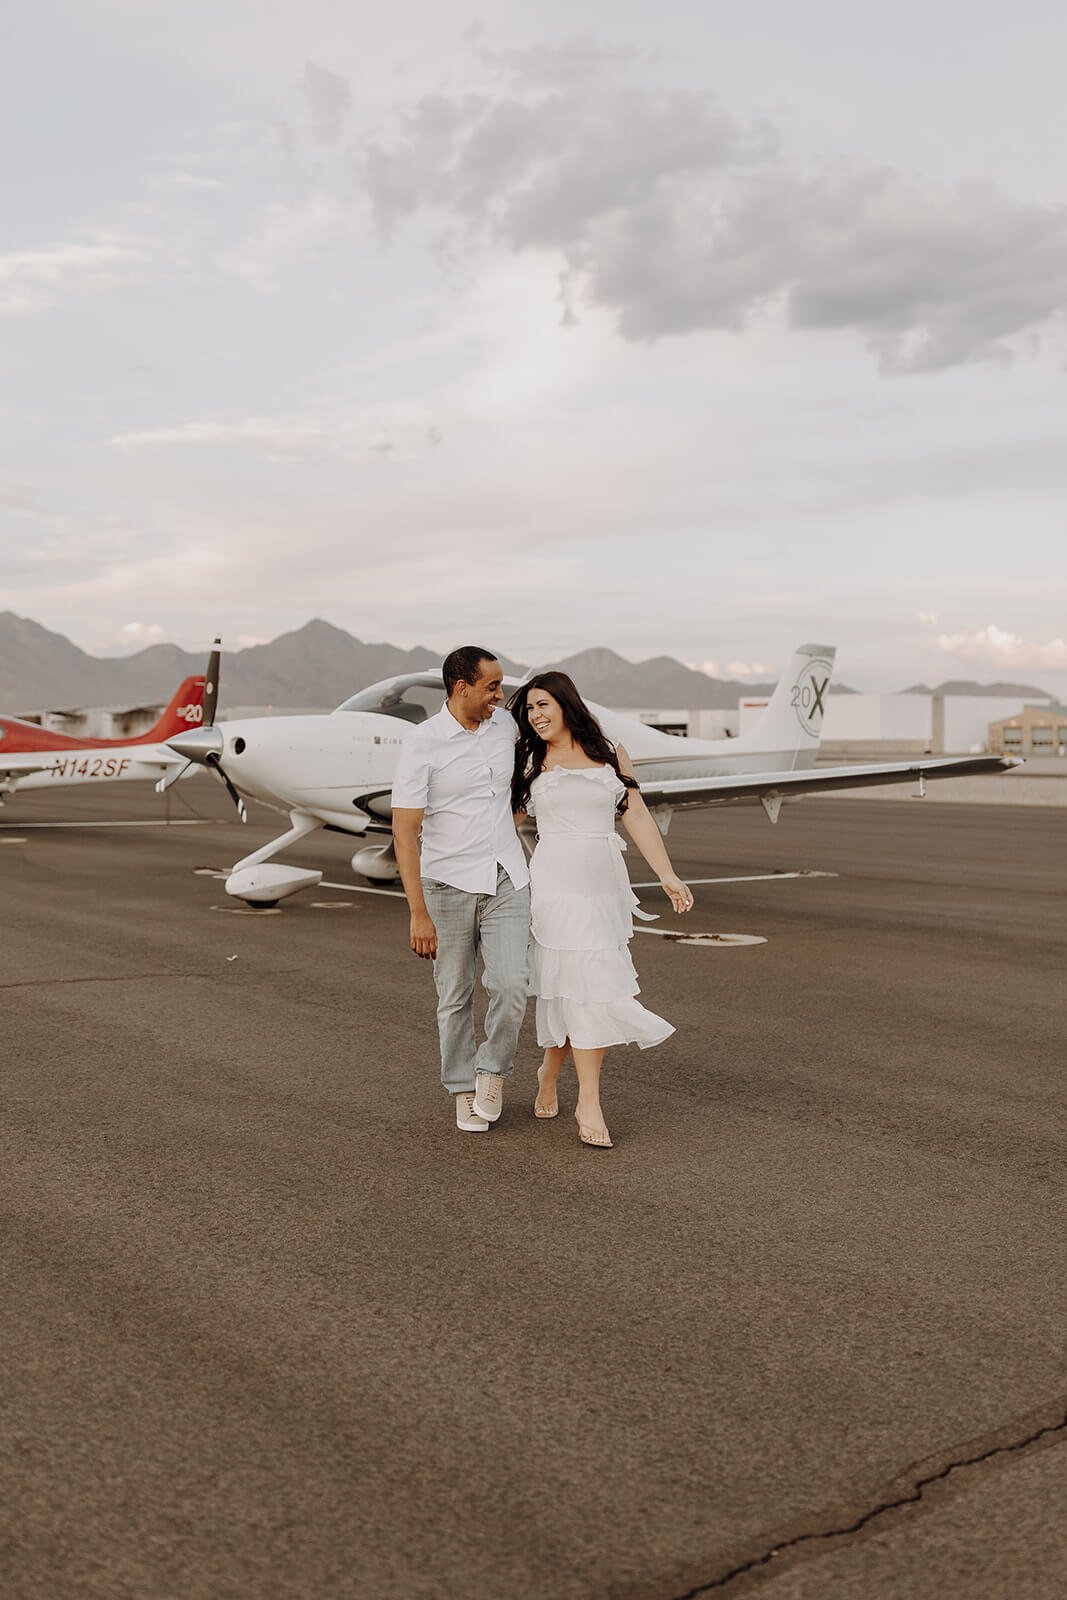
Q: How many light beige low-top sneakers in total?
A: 2